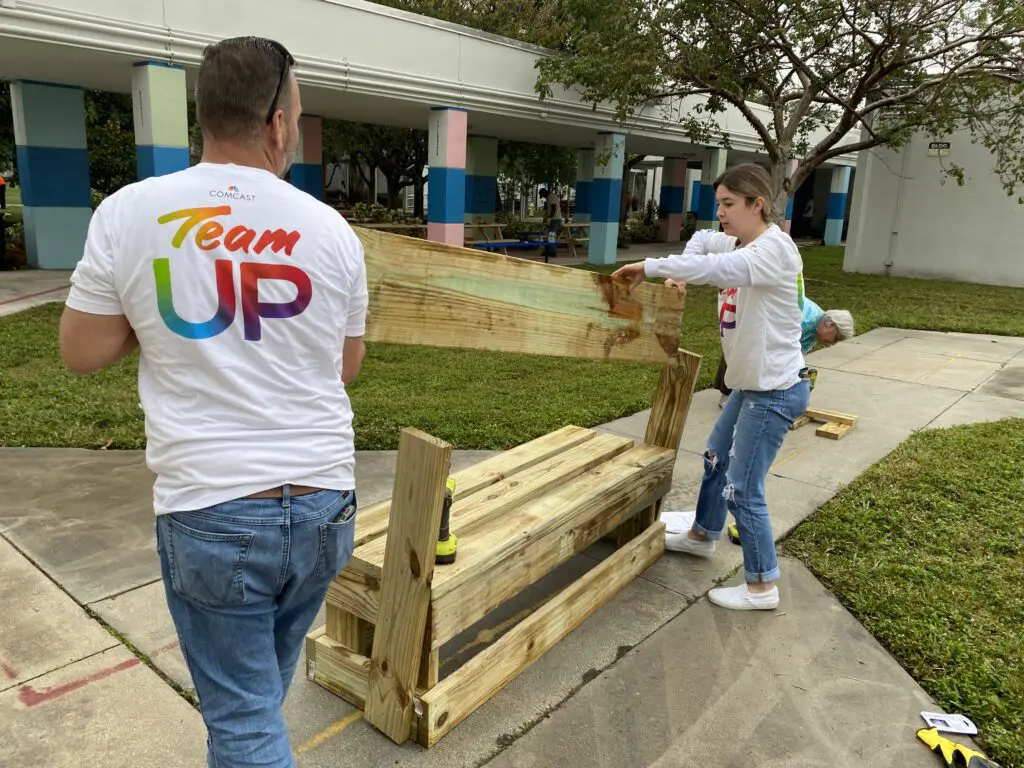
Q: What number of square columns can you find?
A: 11